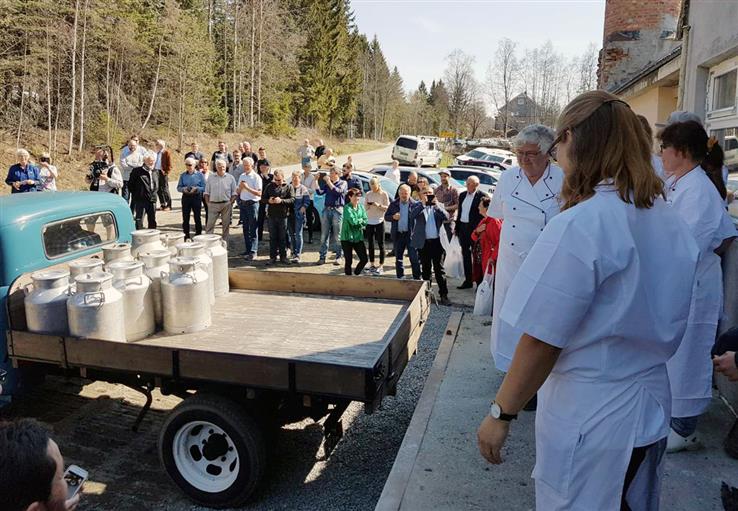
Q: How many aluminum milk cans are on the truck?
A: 11